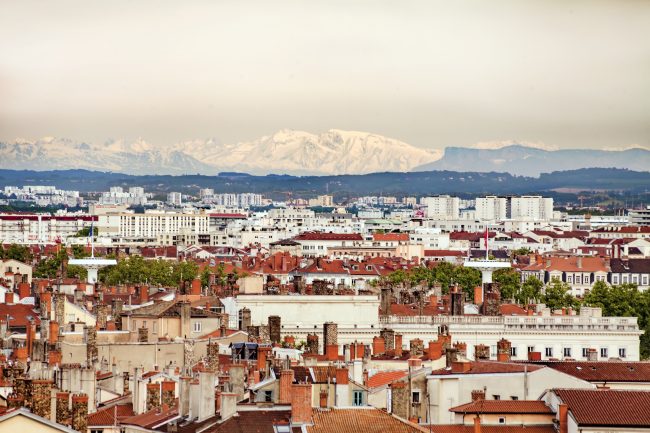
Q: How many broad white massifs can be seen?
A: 1